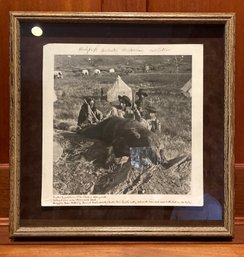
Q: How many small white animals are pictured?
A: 4